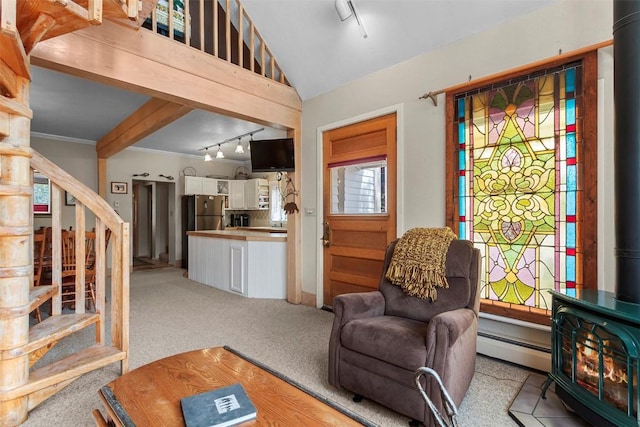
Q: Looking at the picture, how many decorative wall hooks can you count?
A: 2